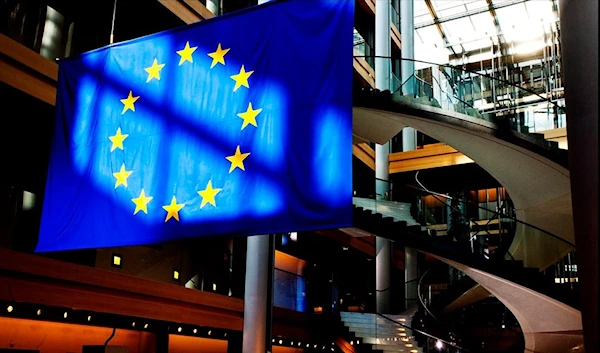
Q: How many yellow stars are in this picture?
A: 12